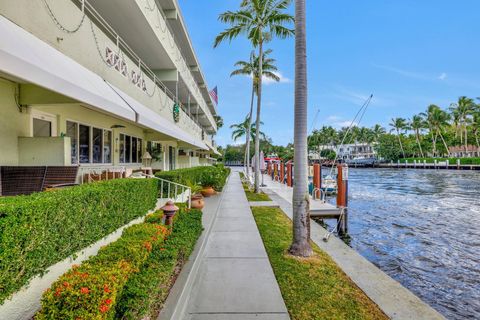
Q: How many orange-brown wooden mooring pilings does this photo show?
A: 6